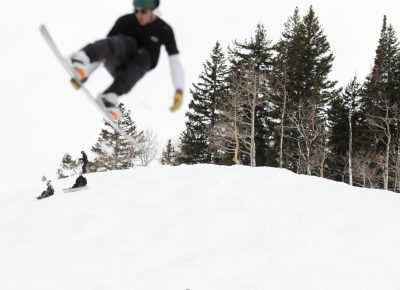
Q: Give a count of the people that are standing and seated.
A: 3